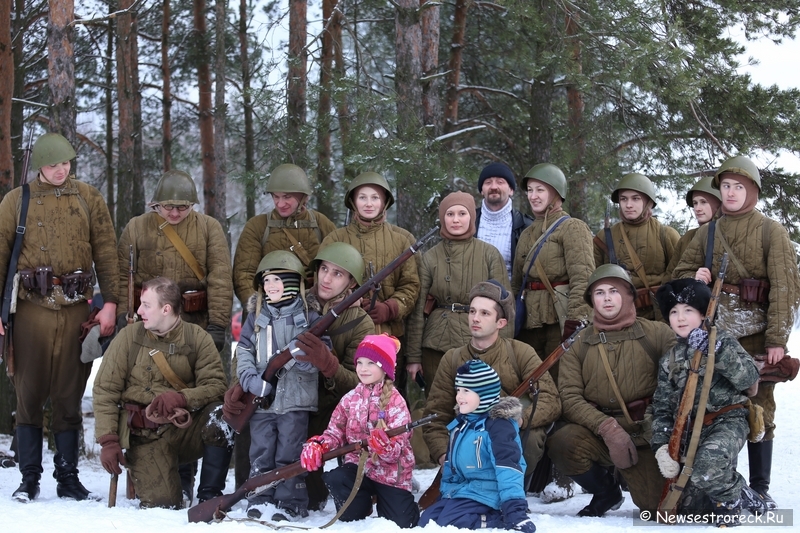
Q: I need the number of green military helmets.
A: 11